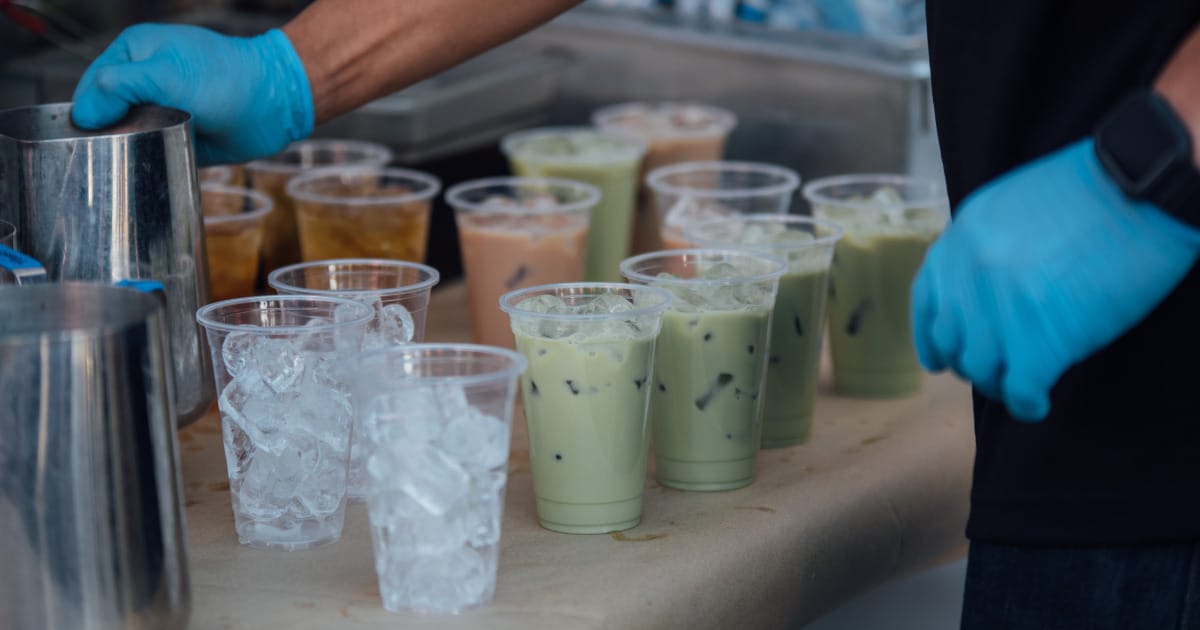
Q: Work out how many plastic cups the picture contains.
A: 15